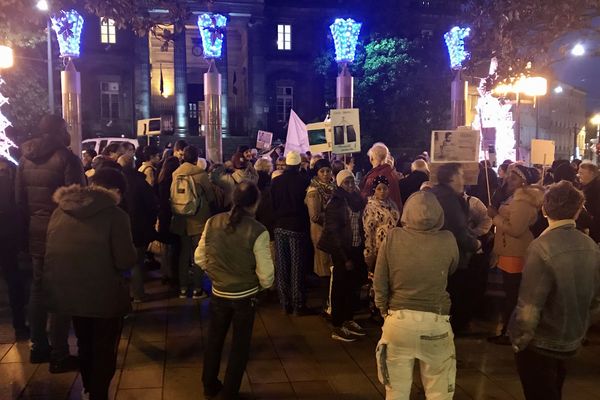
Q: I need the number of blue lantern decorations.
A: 4